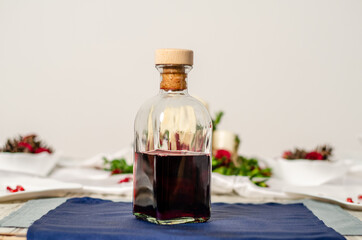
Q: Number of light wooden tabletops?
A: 1